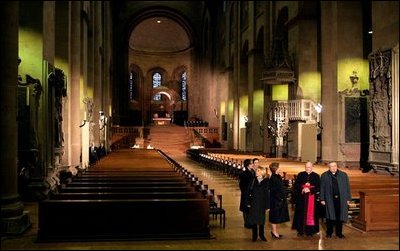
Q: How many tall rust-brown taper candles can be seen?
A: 0